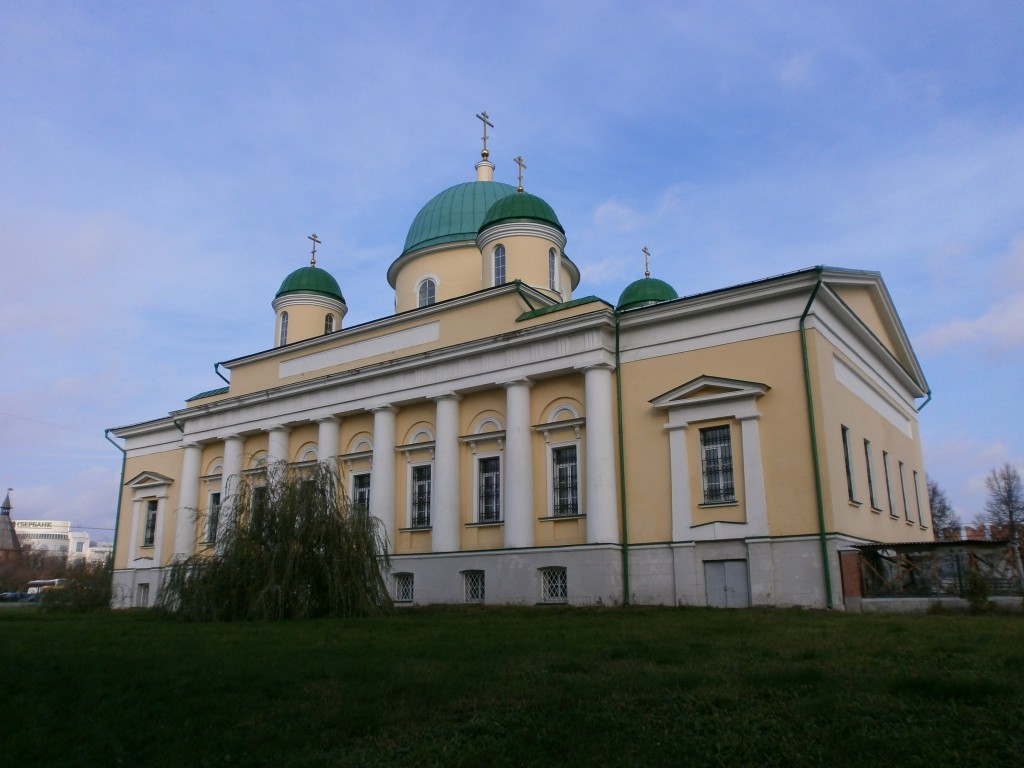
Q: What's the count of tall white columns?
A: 8